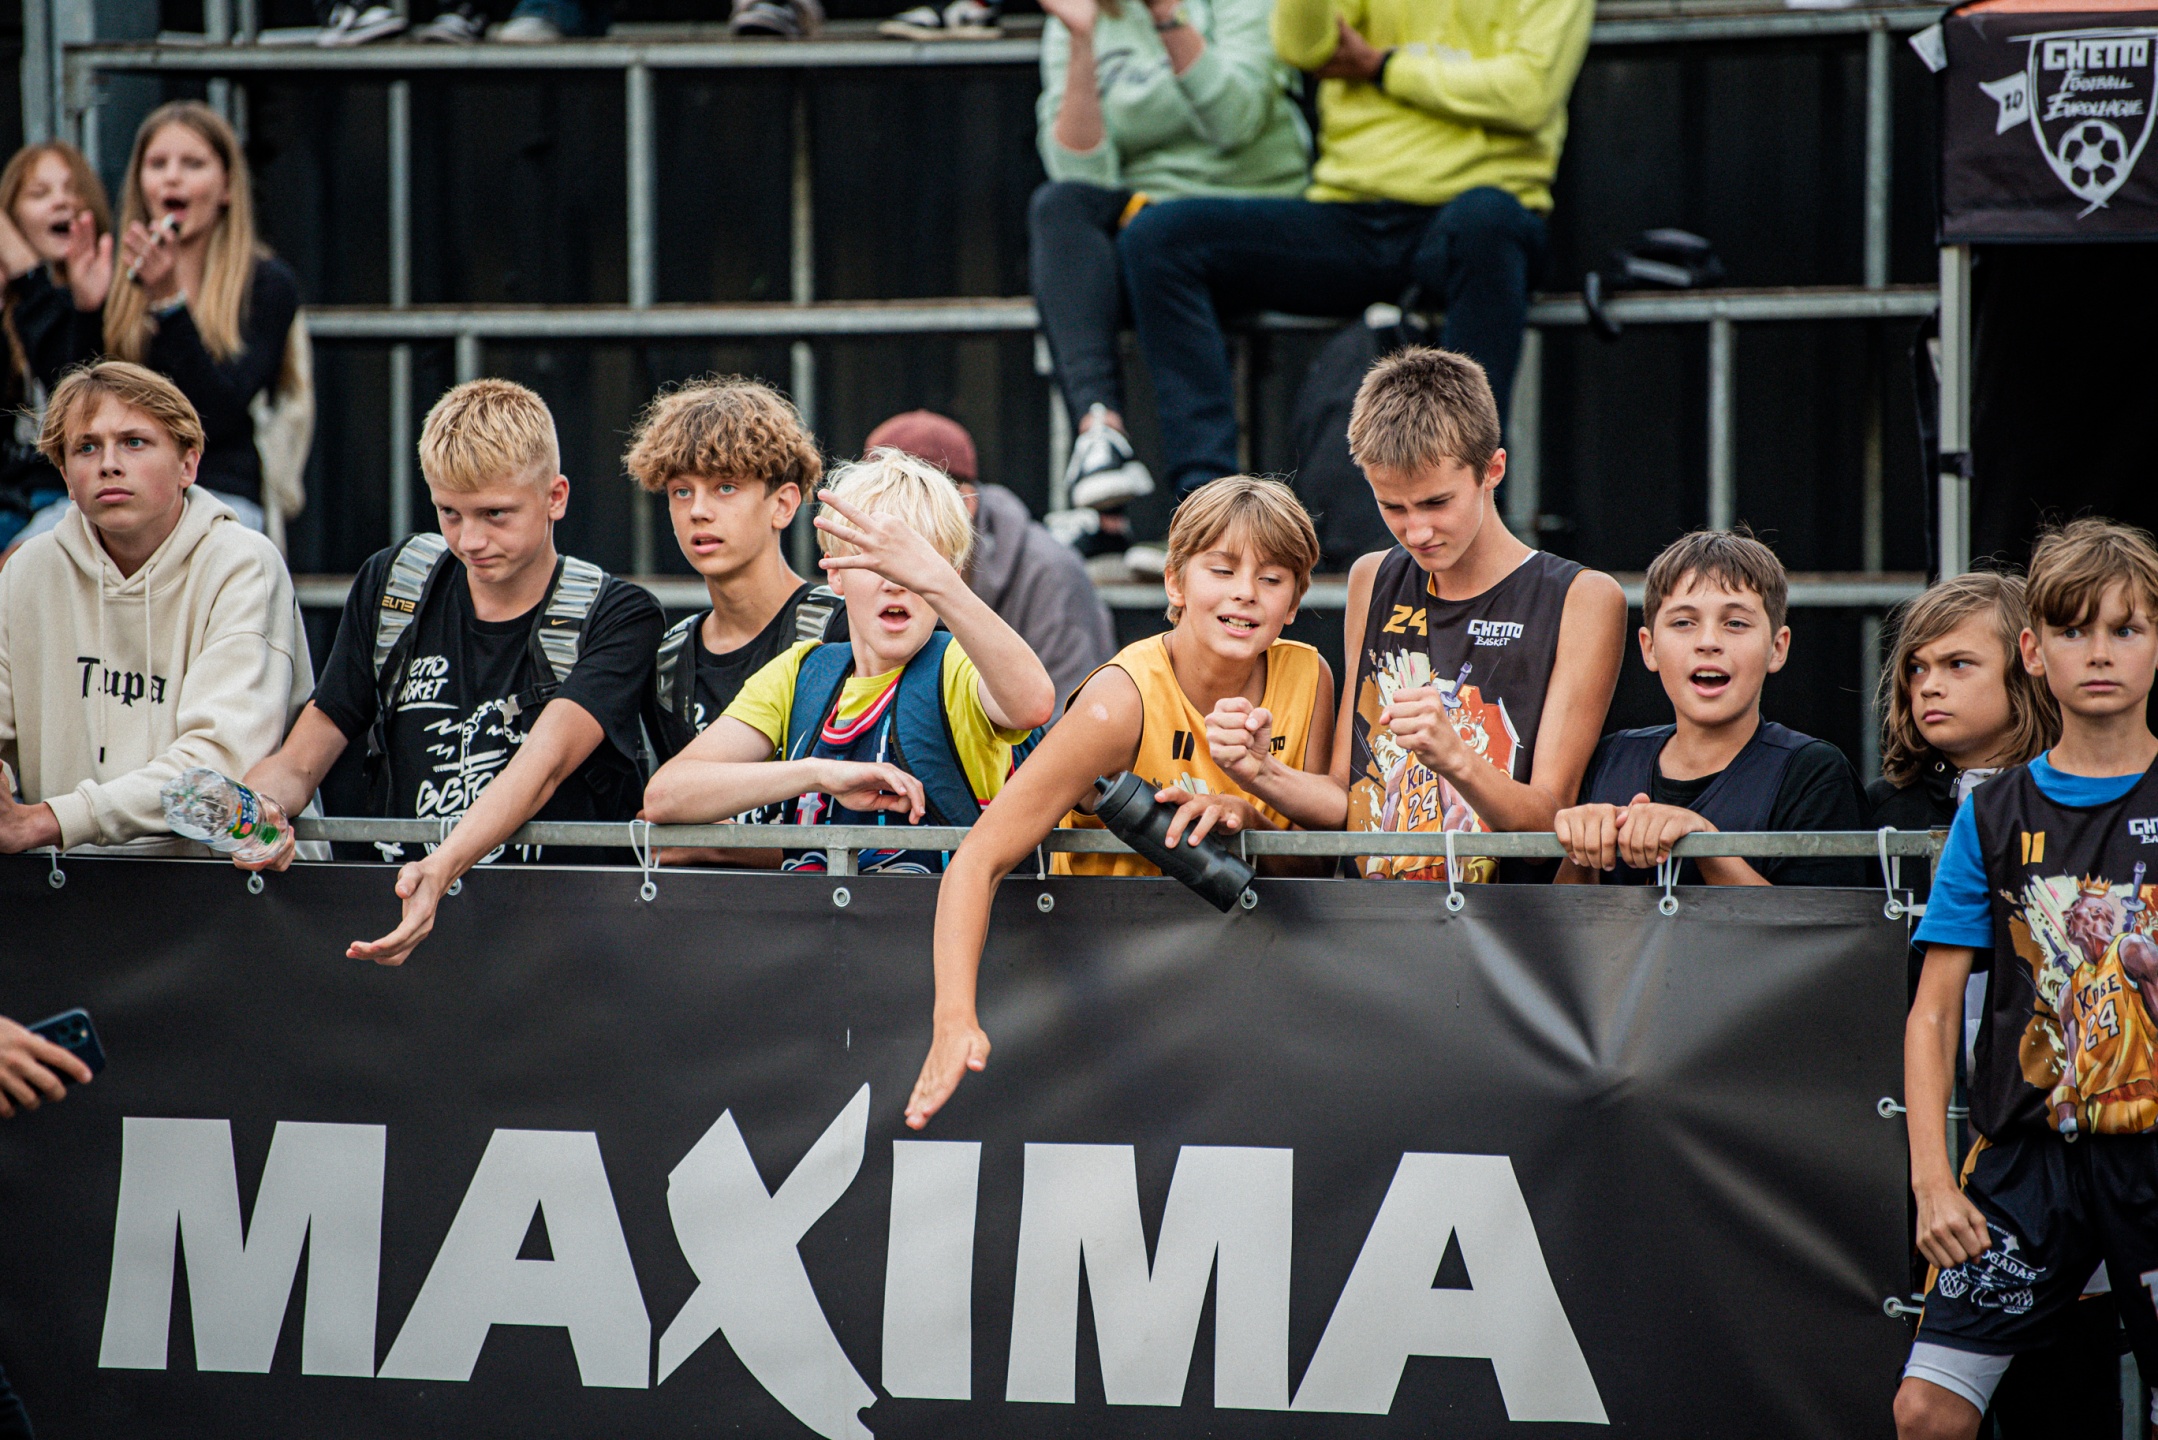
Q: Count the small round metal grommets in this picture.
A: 12